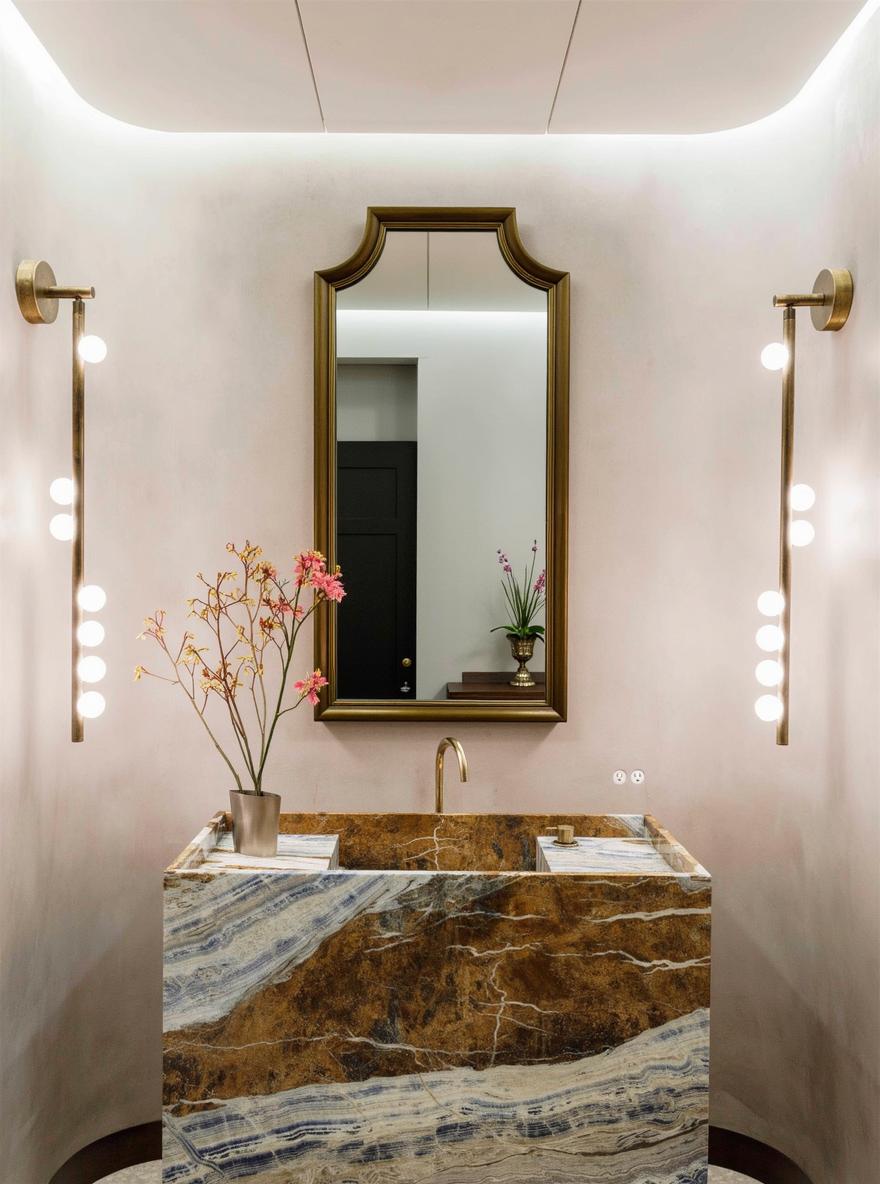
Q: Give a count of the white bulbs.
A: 14